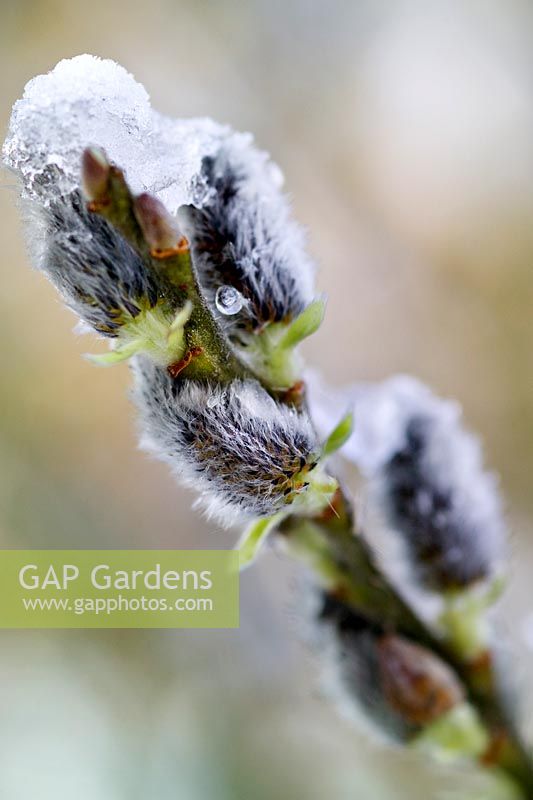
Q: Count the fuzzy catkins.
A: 5